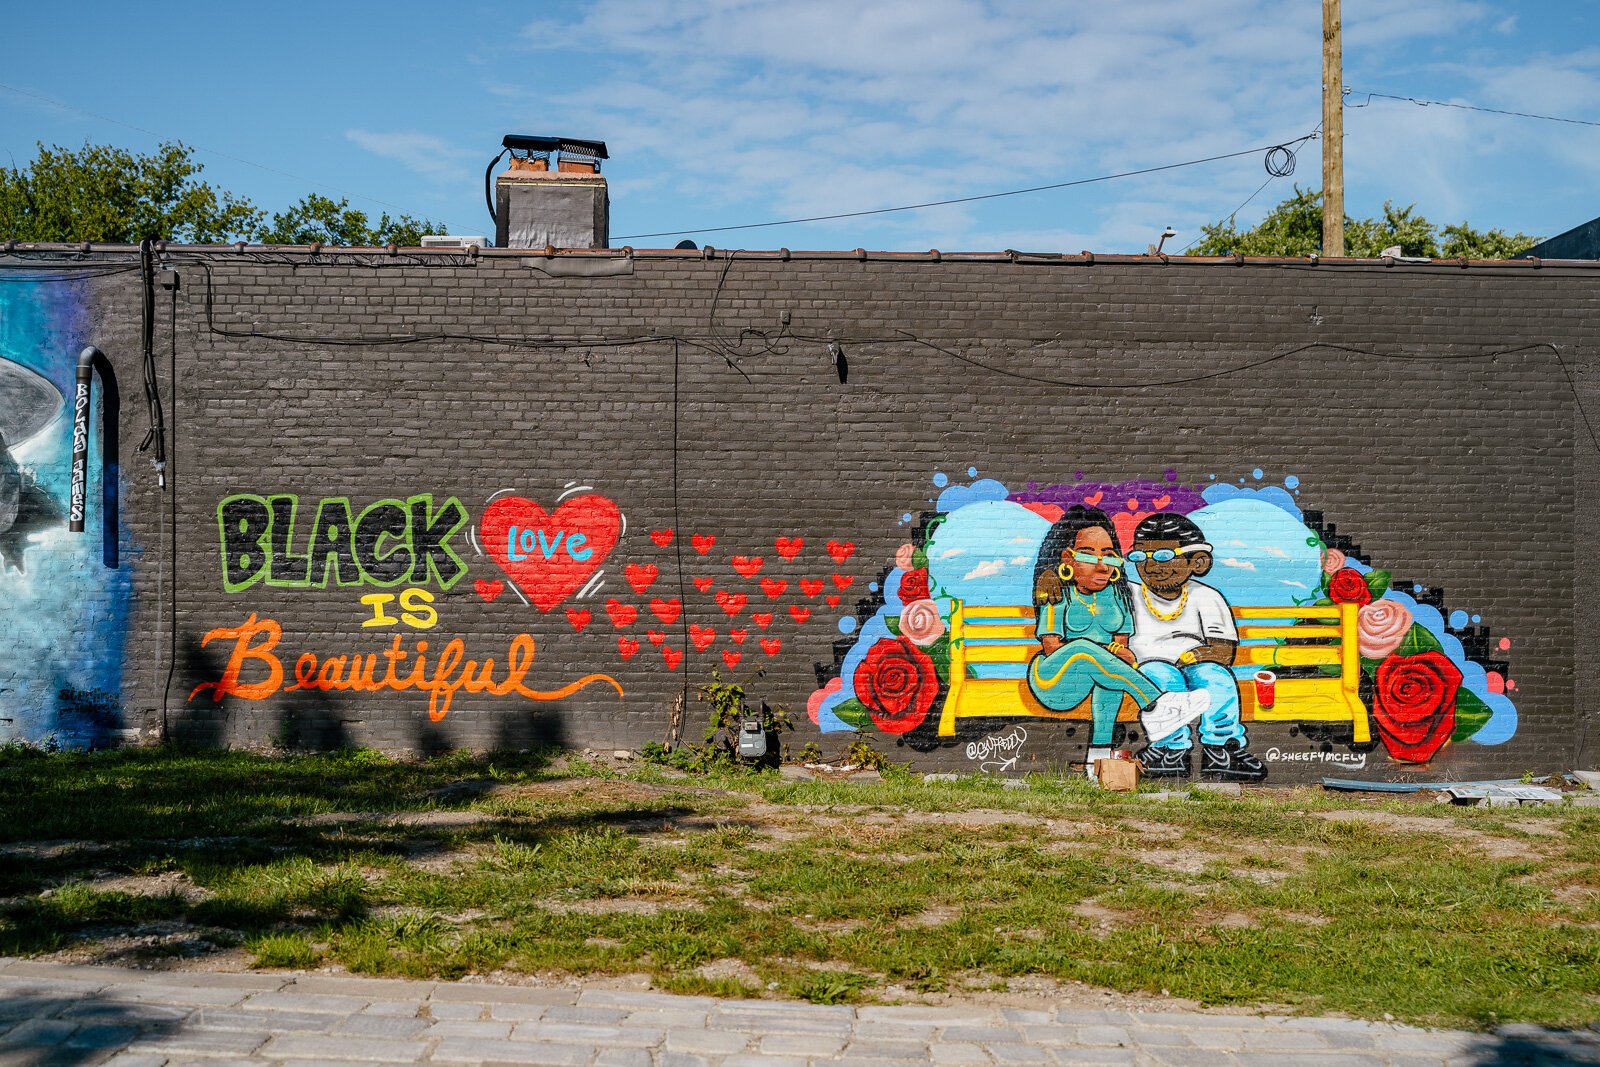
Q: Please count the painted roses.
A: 8